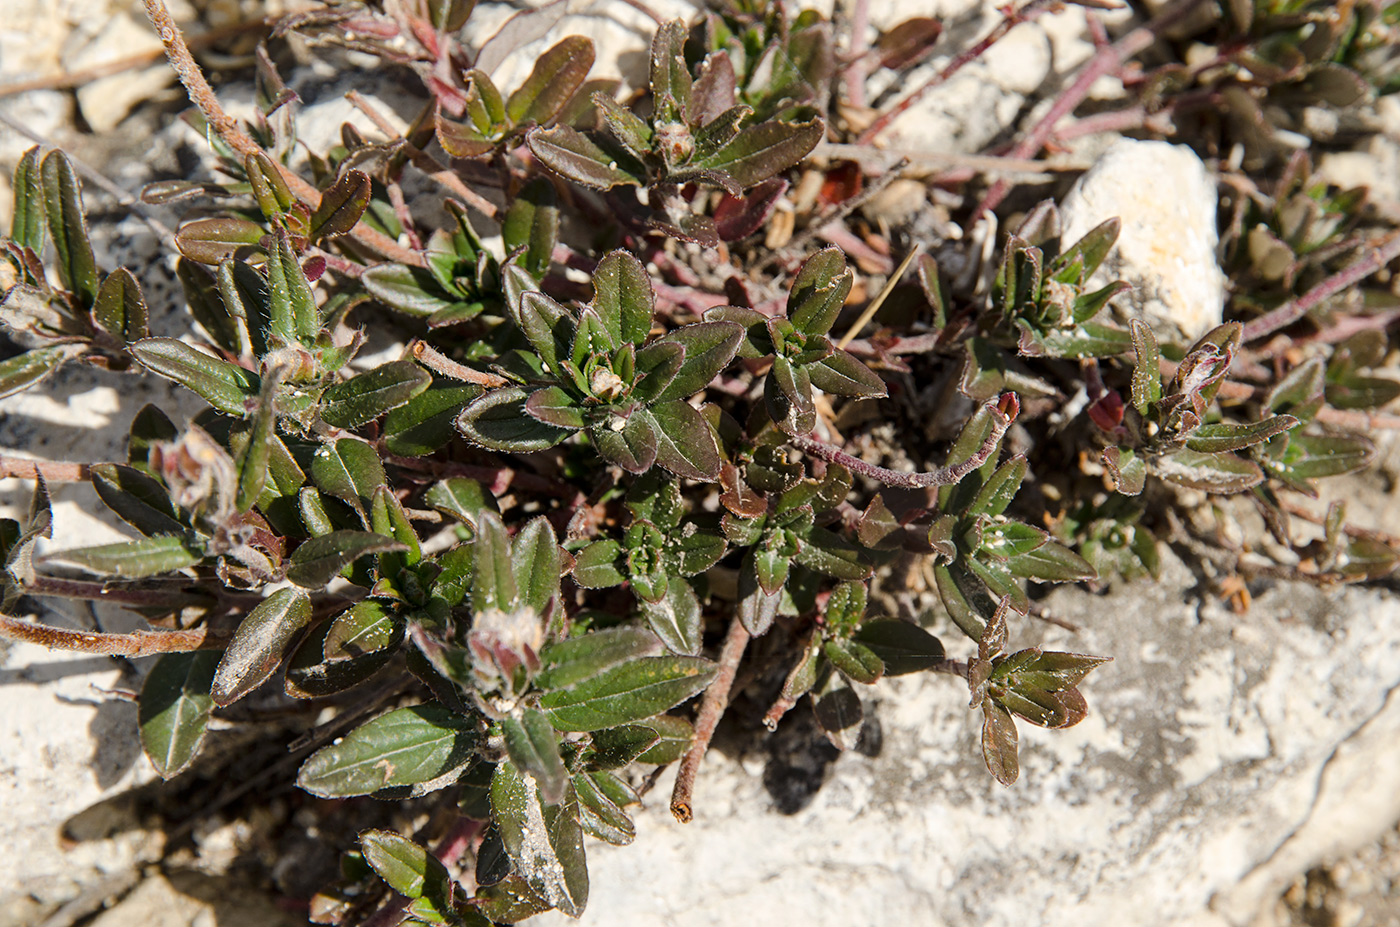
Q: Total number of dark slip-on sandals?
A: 0